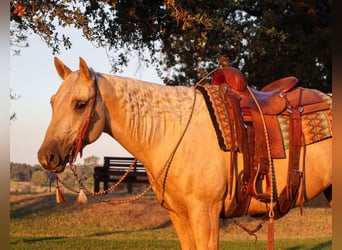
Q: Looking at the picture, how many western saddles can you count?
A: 1